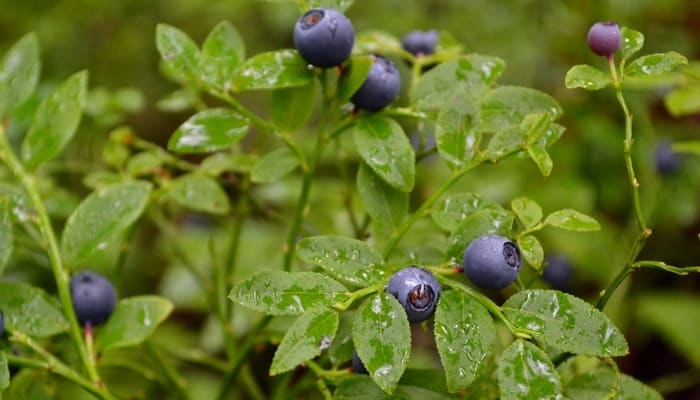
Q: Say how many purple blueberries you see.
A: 1